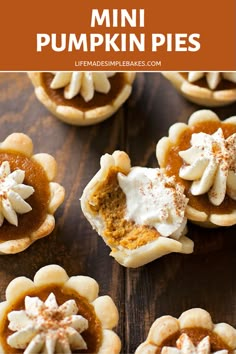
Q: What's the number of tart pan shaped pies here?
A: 7